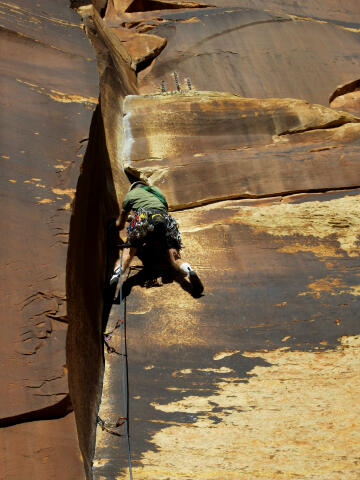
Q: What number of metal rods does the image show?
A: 3